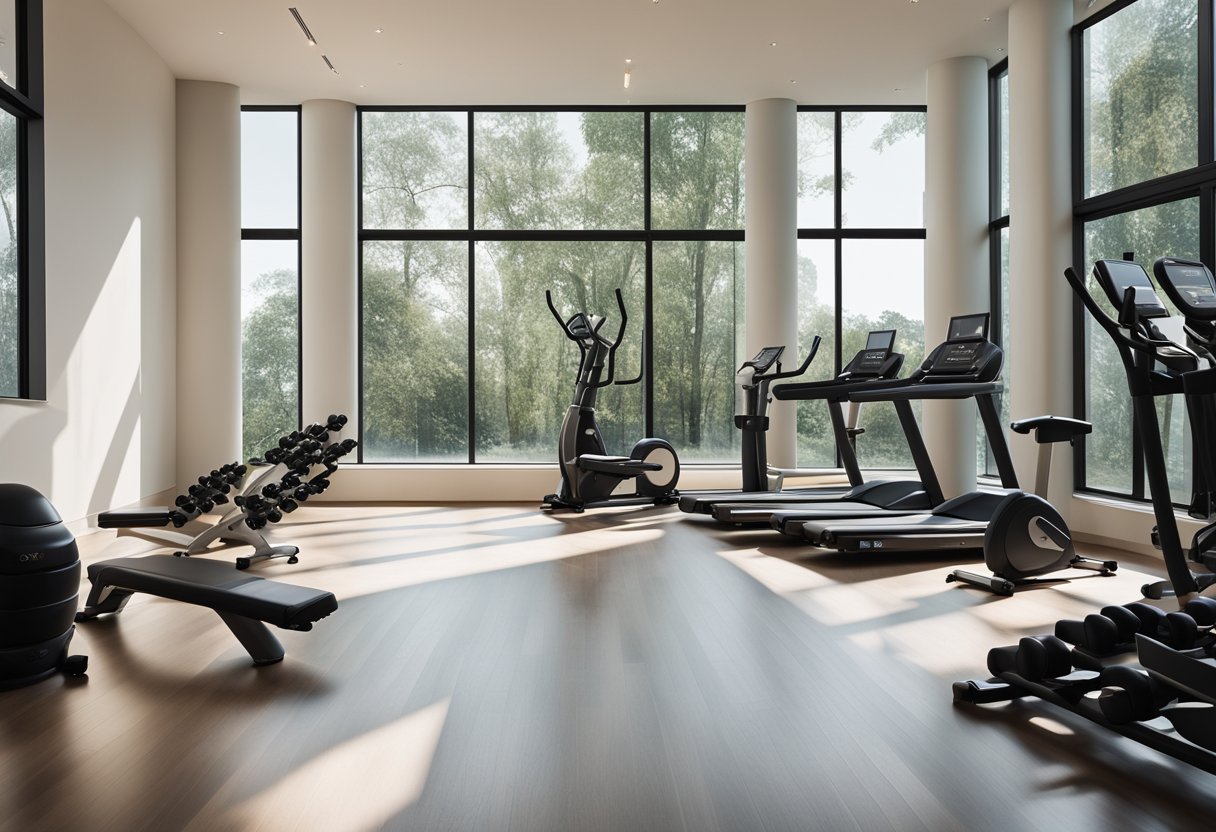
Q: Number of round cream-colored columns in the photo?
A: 5